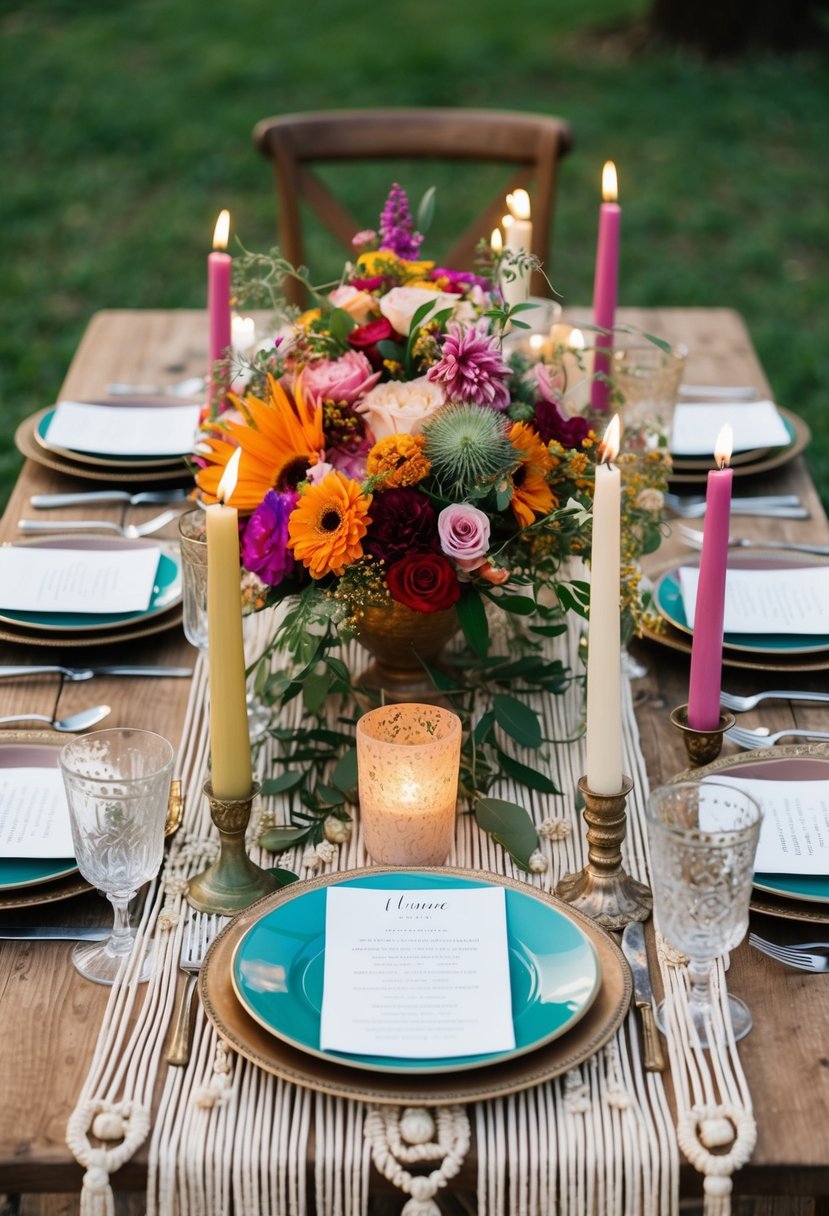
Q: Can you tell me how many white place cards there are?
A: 7